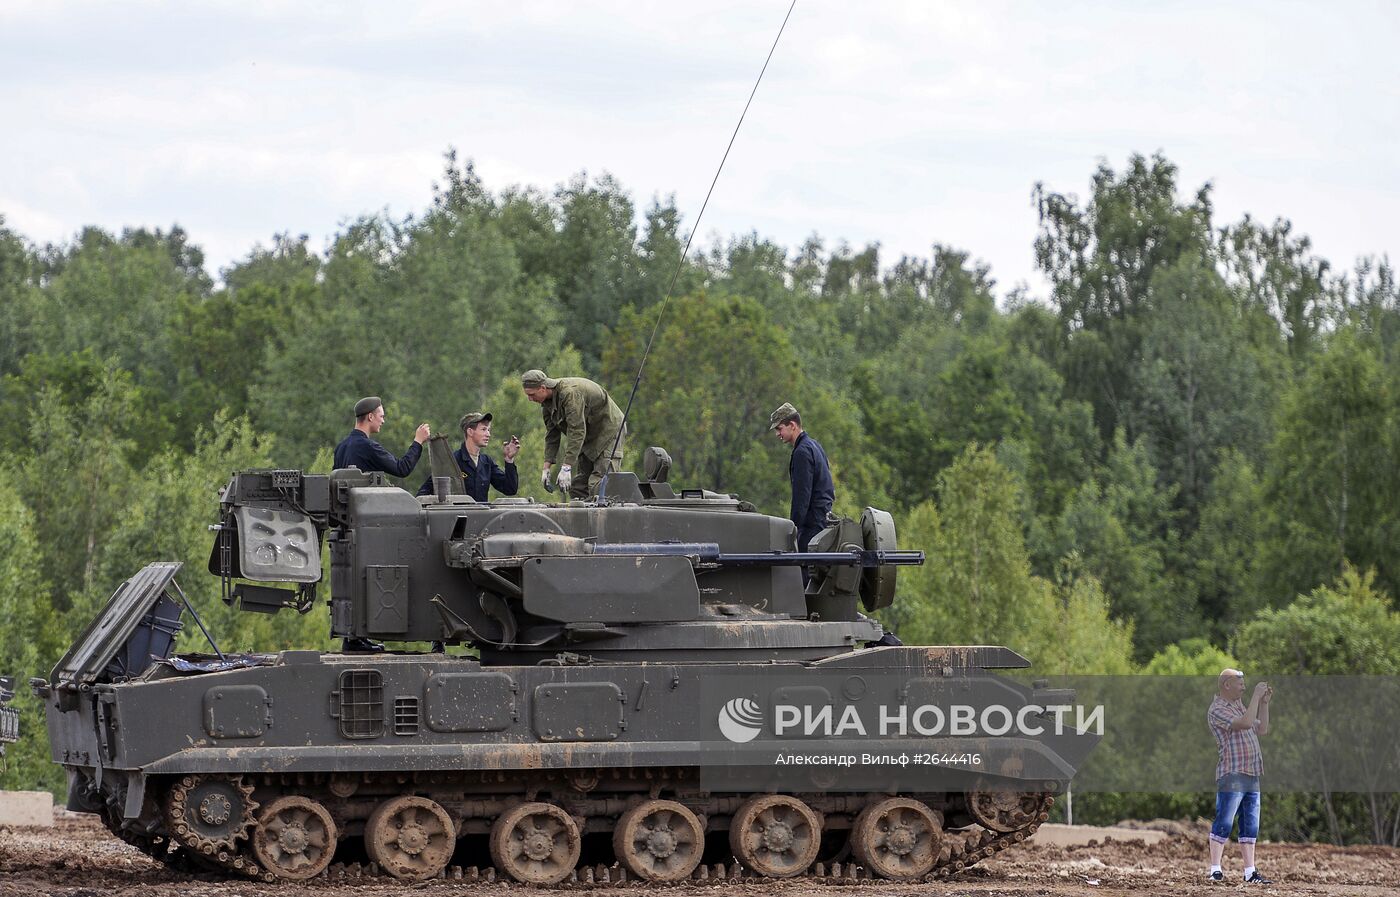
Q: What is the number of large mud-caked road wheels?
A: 6